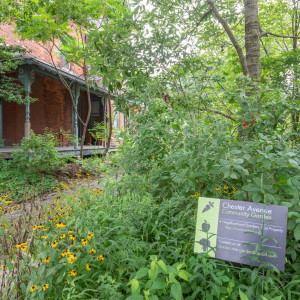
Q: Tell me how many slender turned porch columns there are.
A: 3